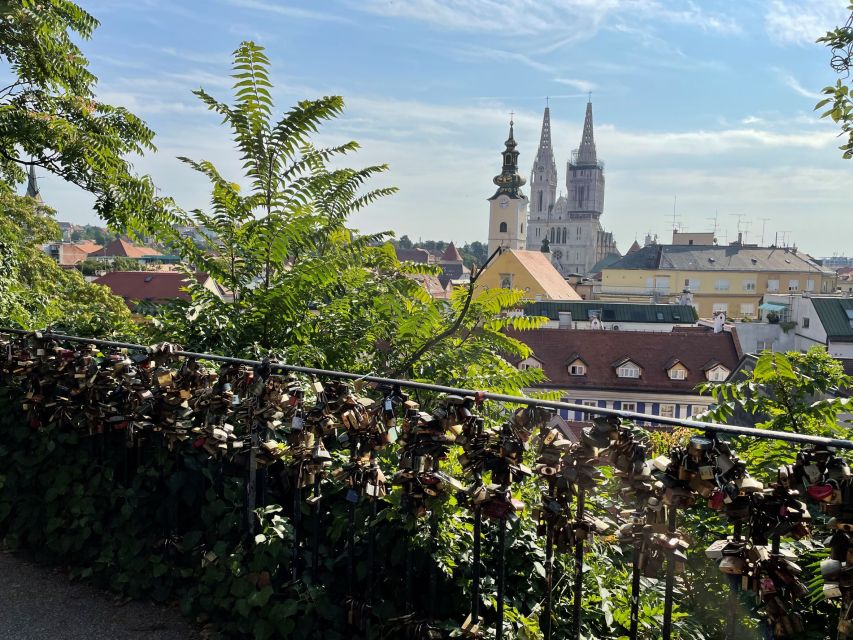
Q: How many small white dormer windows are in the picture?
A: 5